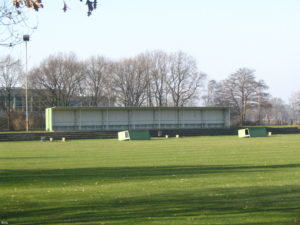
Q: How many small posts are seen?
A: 5